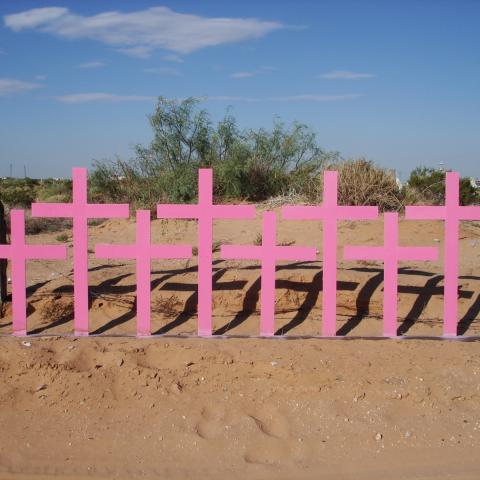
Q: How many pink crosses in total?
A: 8